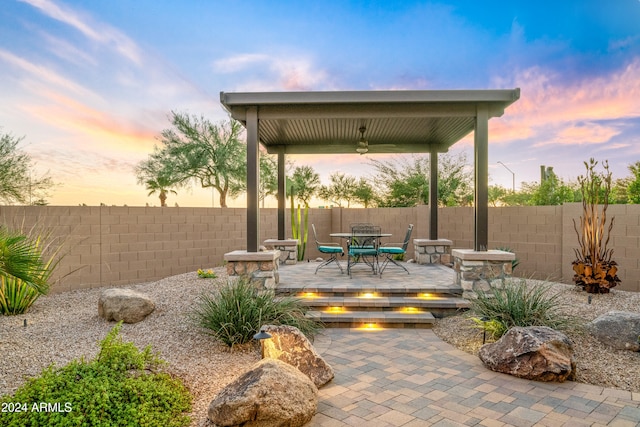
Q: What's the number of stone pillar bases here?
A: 4